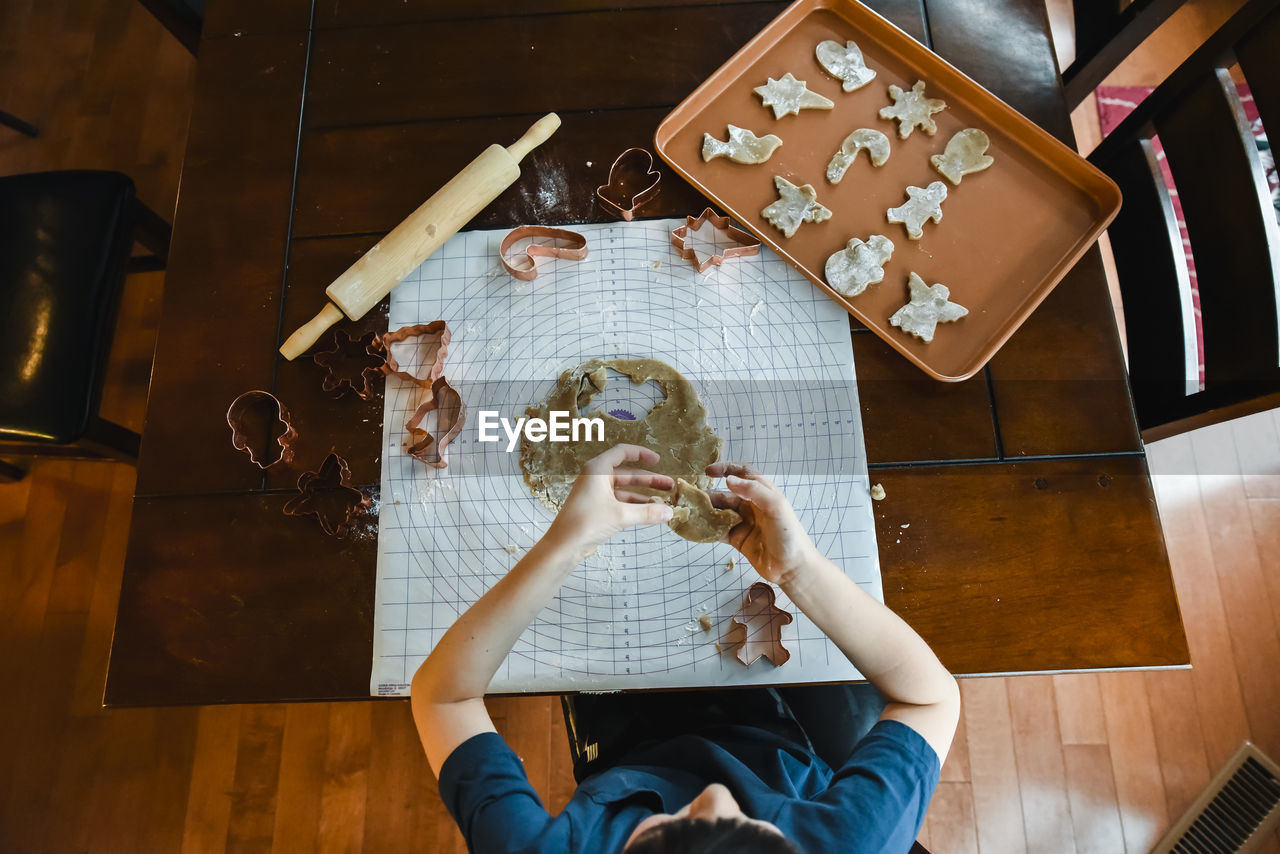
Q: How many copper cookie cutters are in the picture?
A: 9